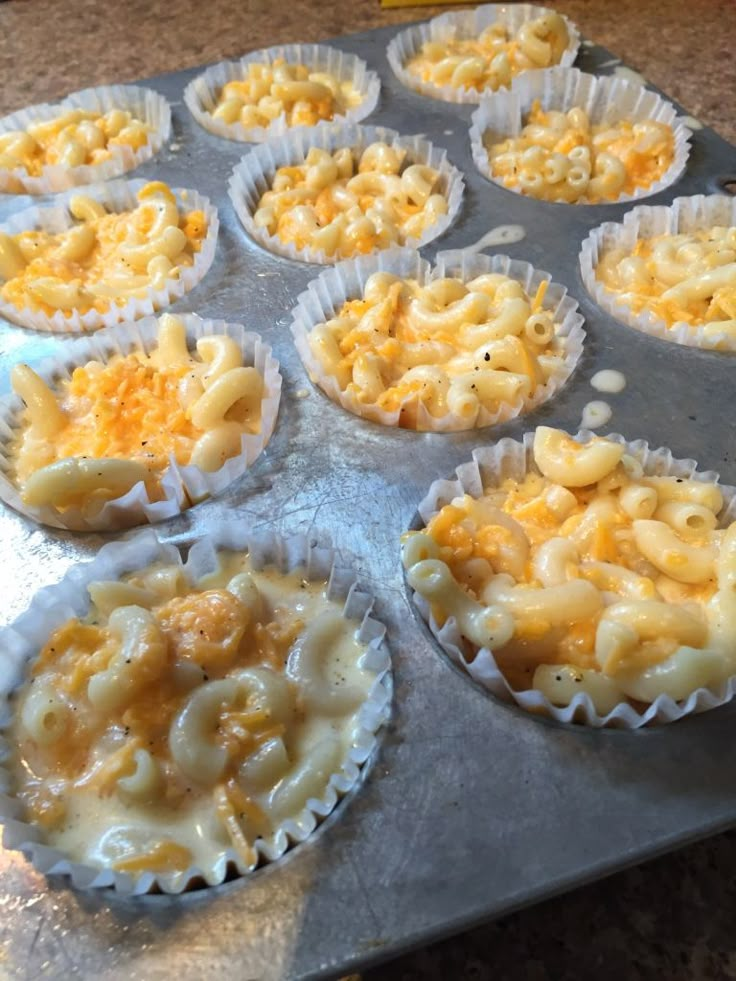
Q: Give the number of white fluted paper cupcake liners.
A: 11